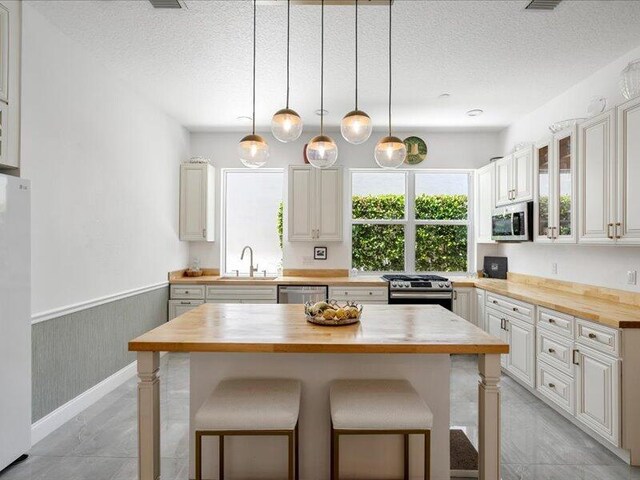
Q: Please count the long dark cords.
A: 5